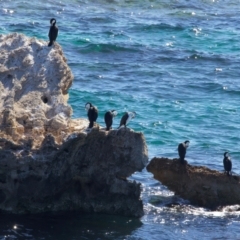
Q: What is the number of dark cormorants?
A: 6